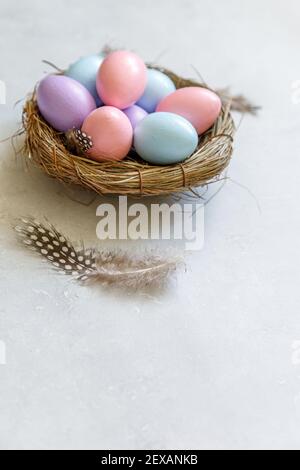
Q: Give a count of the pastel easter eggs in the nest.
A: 8